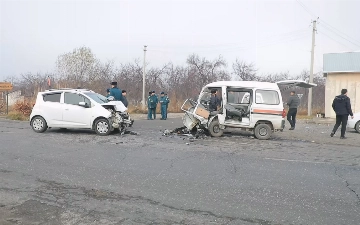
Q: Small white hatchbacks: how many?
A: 1